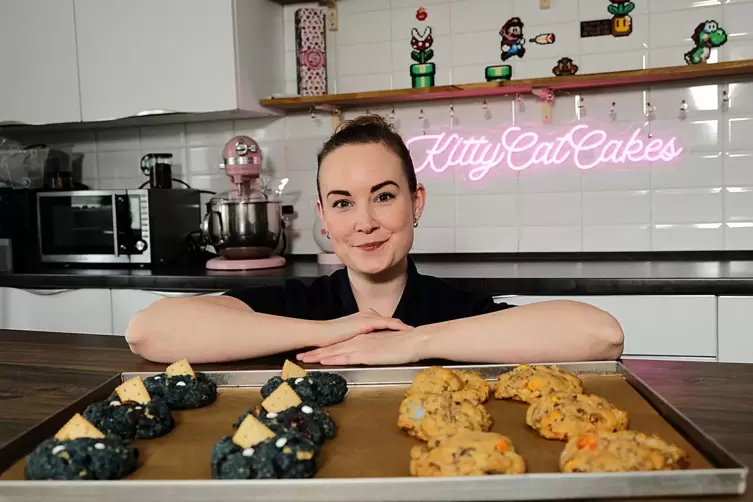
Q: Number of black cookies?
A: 6